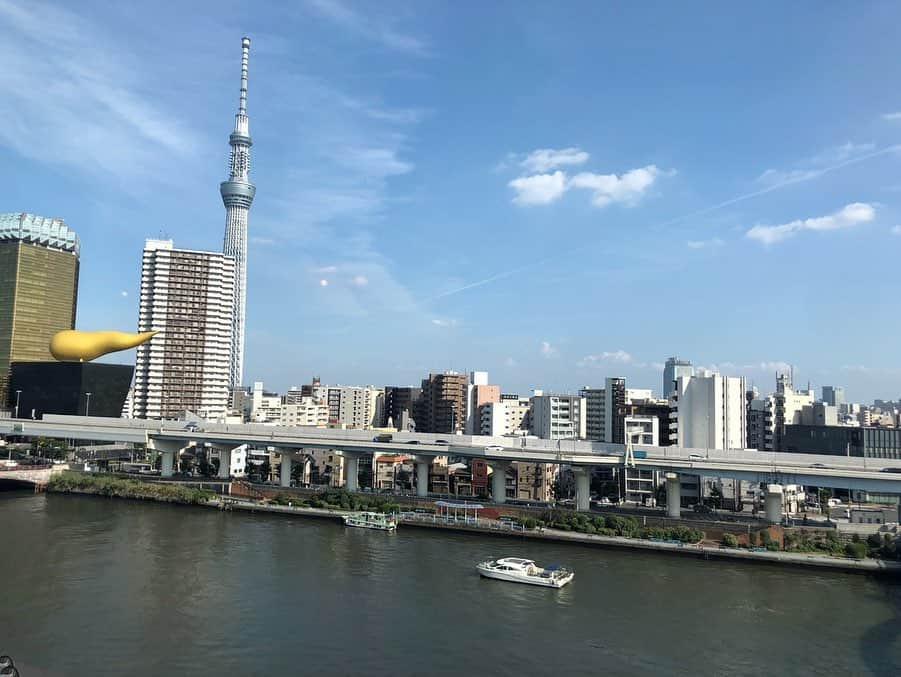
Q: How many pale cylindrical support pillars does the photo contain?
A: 9